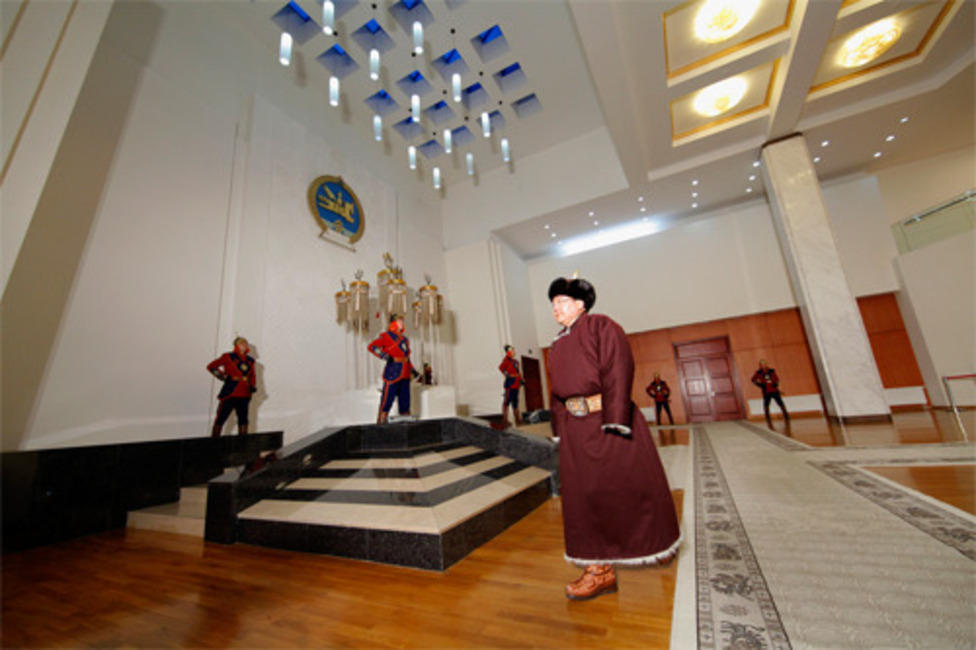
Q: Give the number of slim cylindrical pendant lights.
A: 14